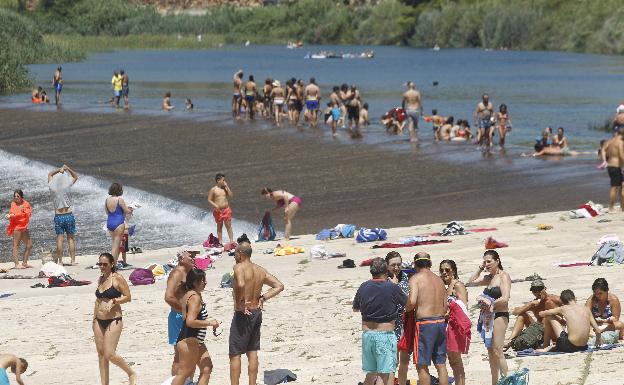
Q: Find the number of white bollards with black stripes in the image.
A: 0